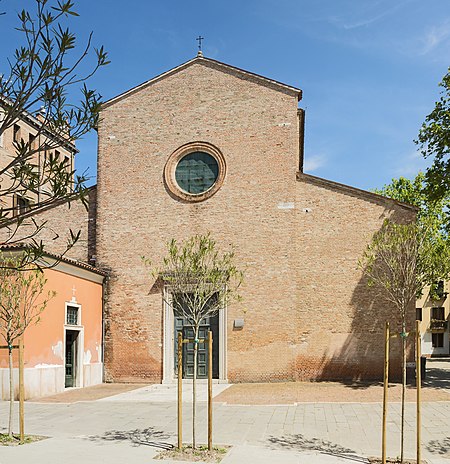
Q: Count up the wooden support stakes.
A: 5